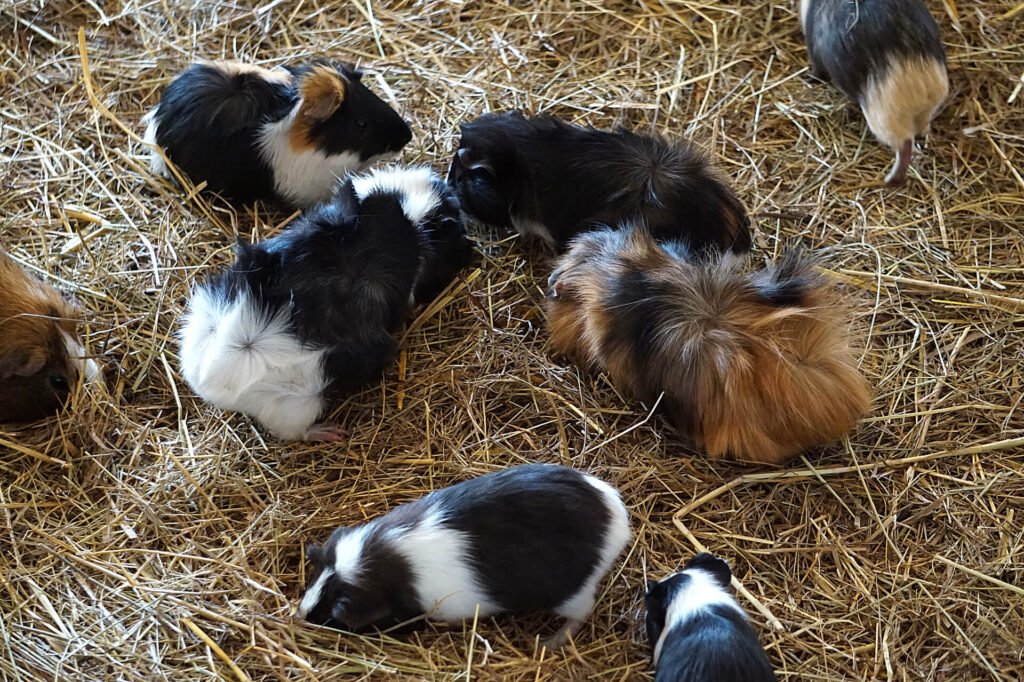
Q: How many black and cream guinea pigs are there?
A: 1